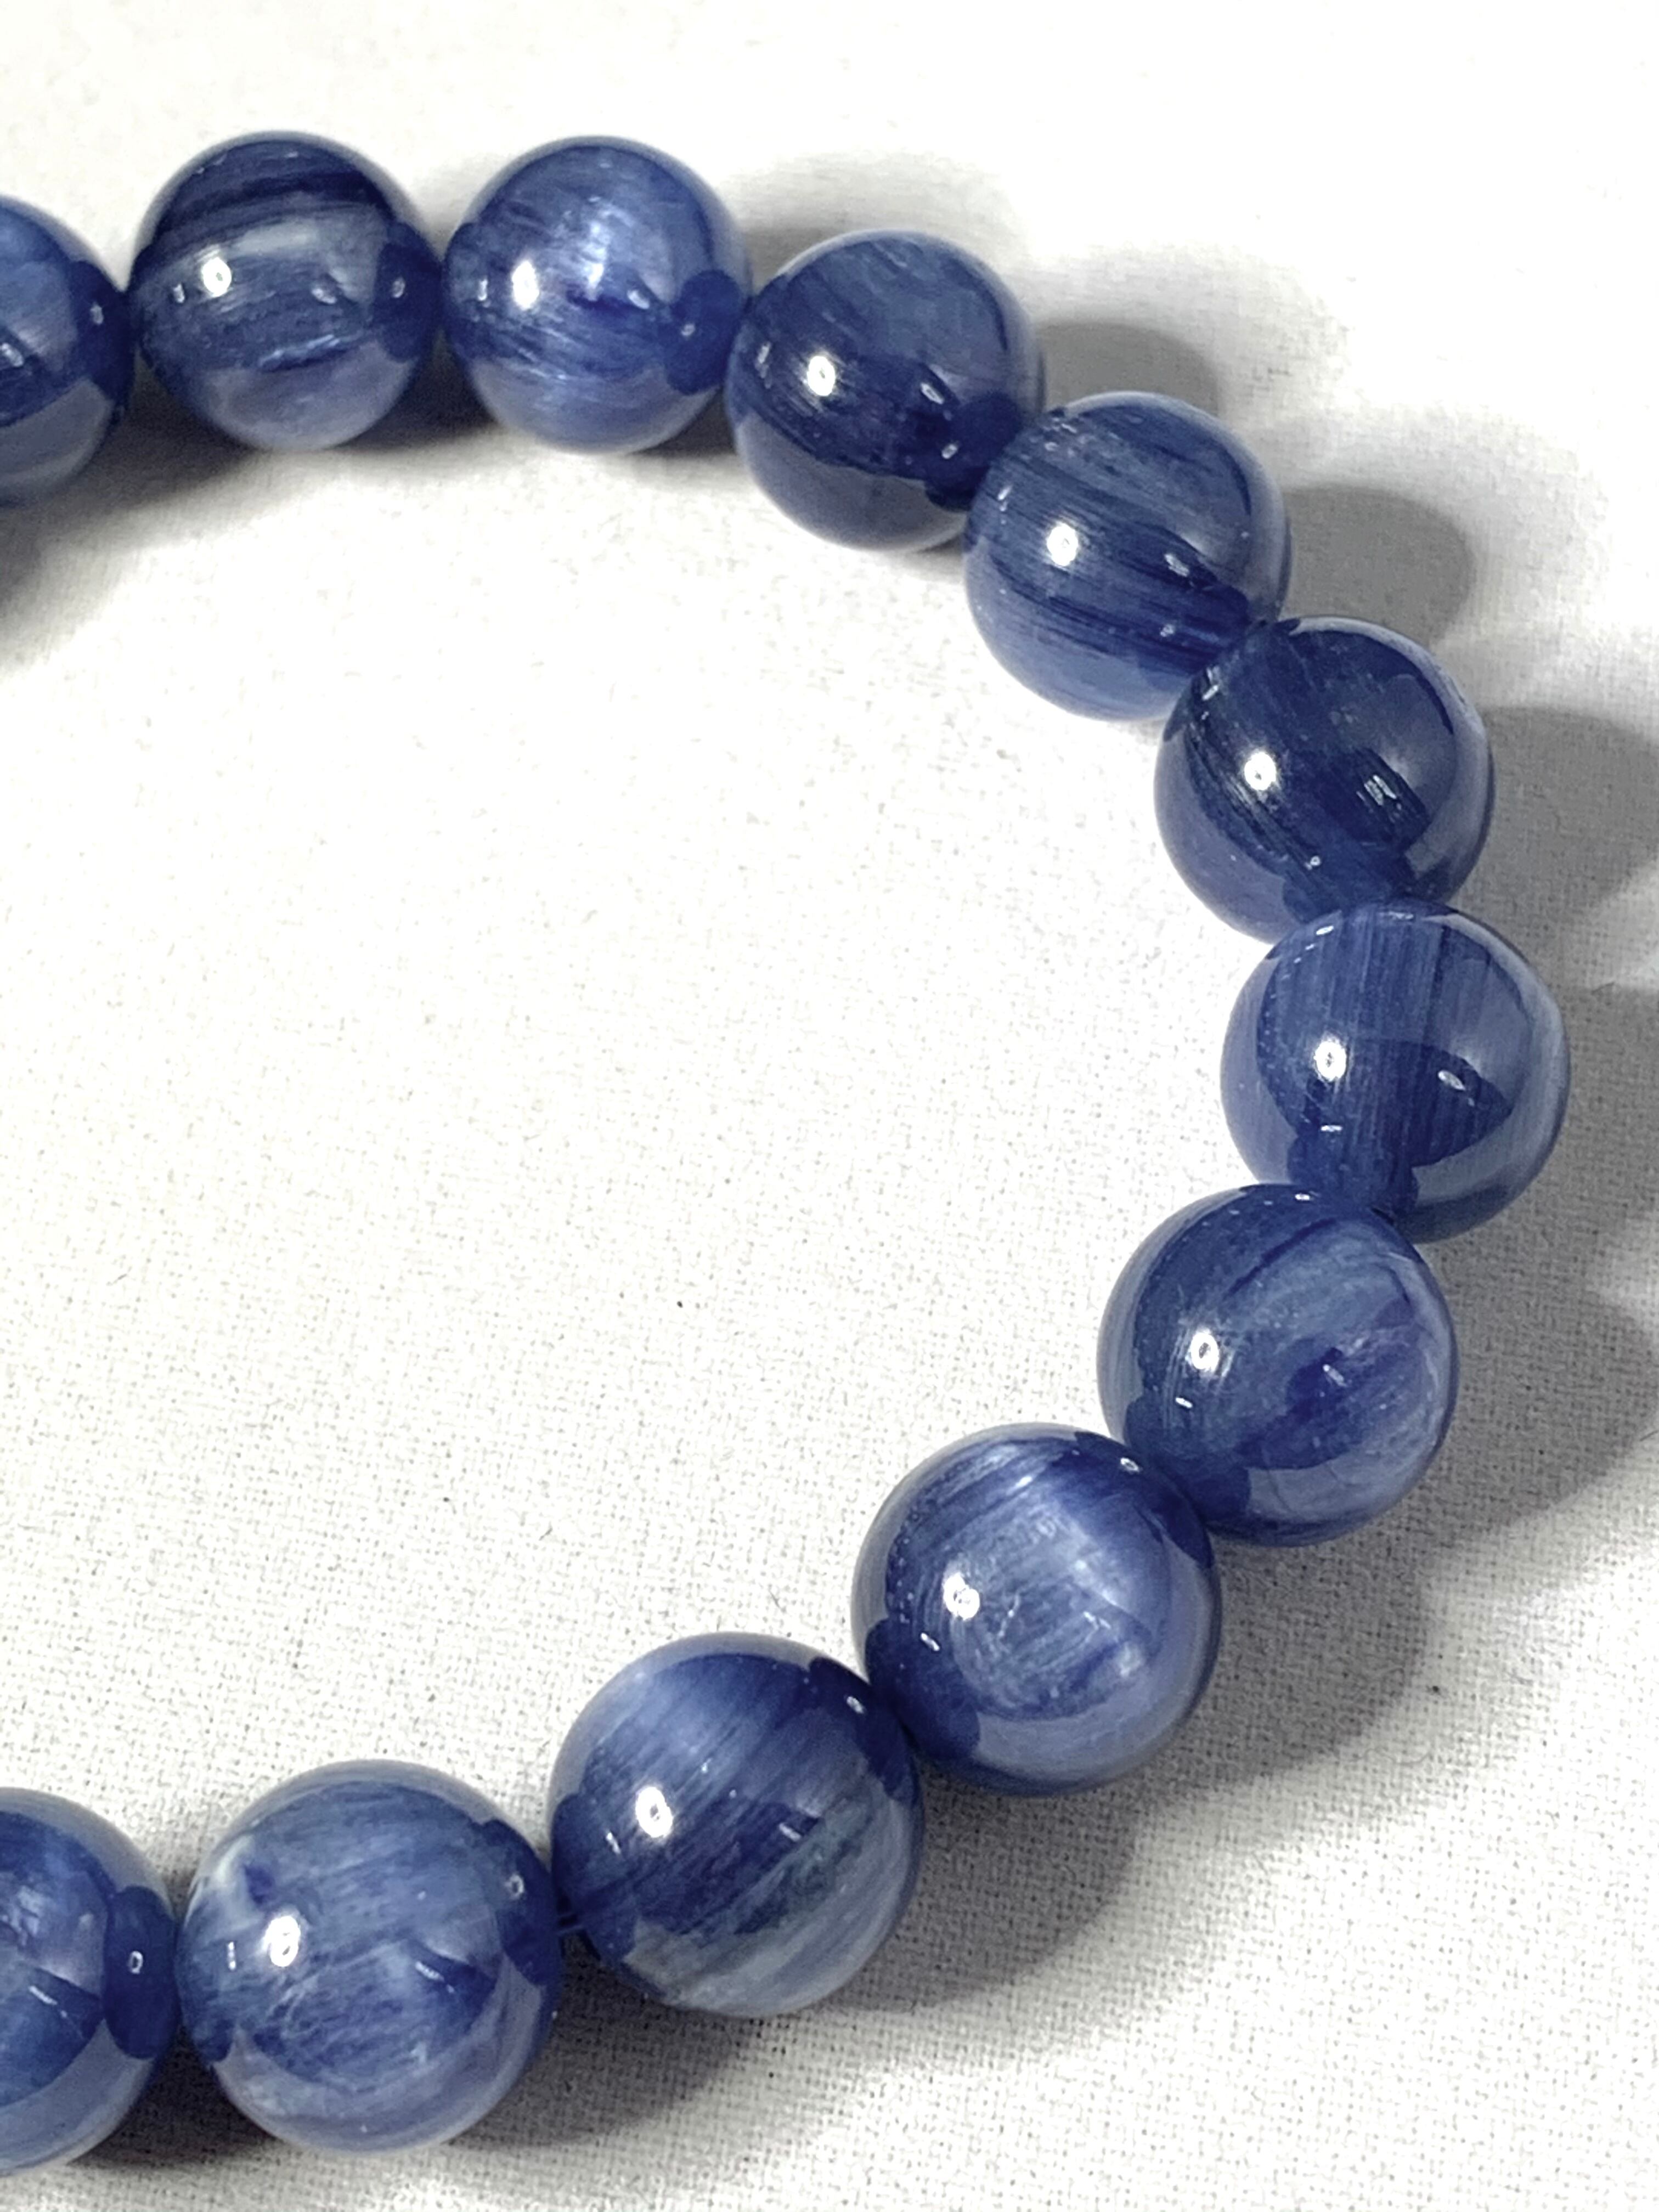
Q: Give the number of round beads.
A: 12